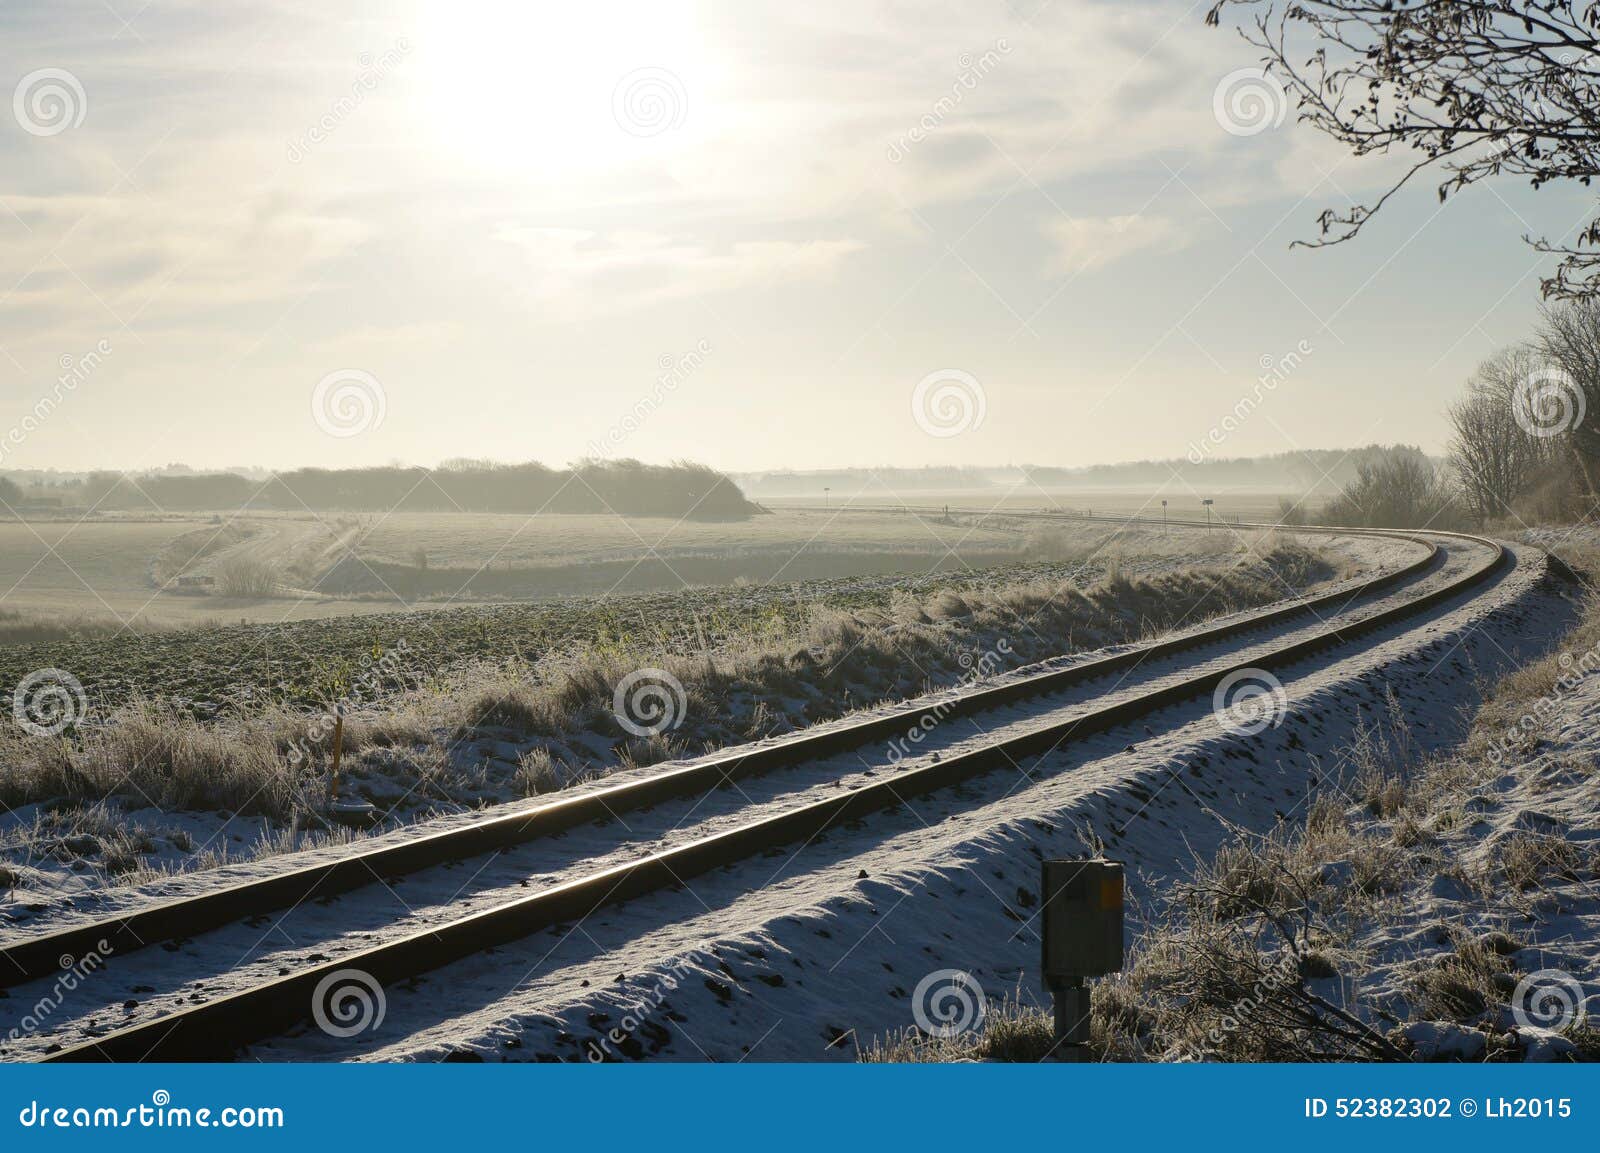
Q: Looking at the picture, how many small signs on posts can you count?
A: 3